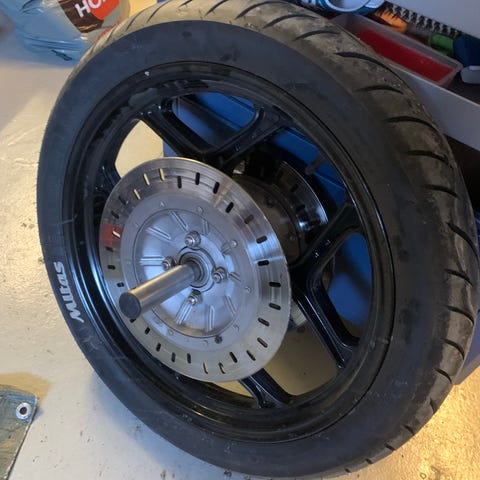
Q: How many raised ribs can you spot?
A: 9